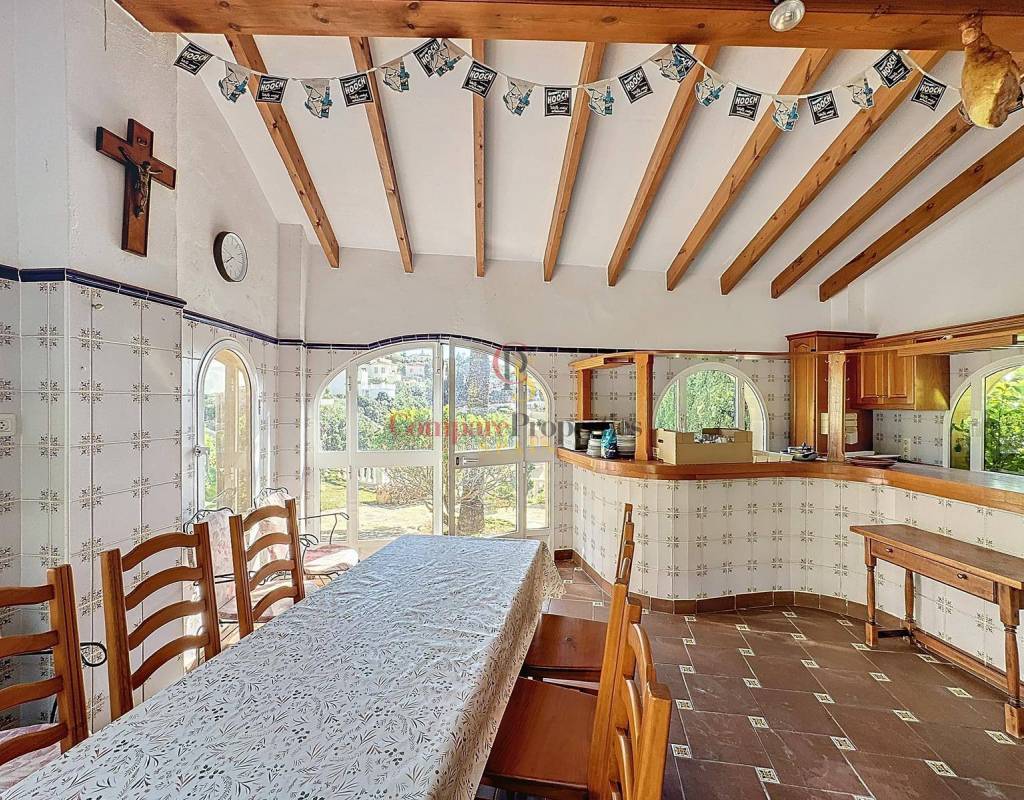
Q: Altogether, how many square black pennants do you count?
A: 13